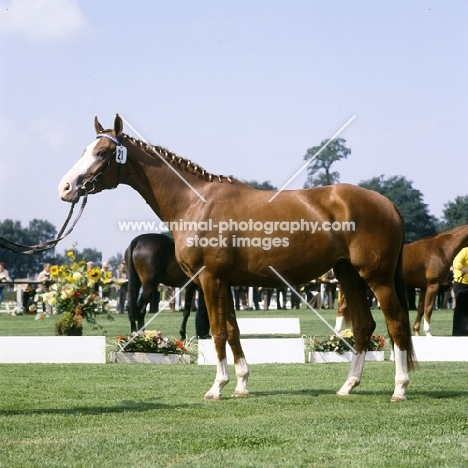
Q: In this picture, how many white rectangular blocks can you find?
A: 4